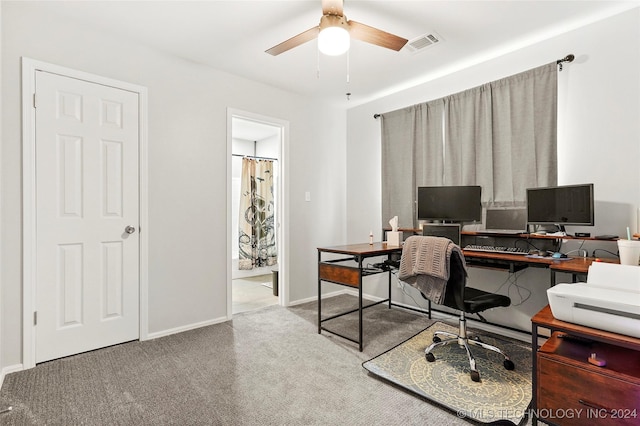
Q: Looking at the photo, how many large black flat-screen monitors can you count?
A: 2